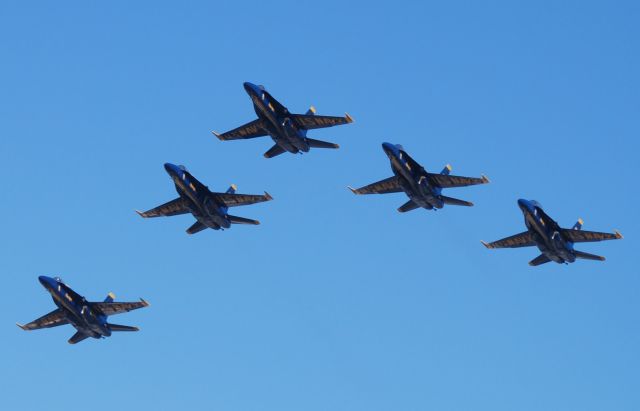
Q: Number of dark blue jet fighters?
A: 5